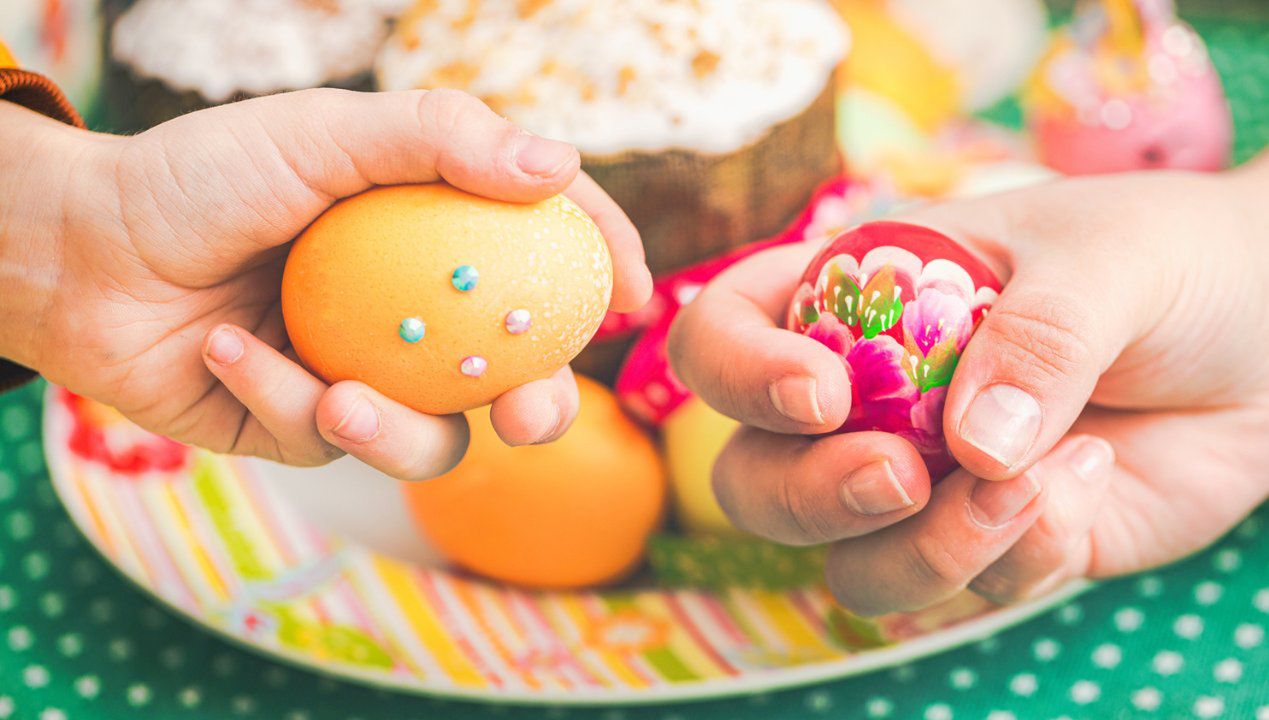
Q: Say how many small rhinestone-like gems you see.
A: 4